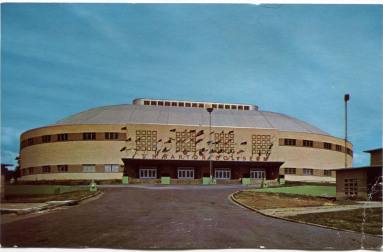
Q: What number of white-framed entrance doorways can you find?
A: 4